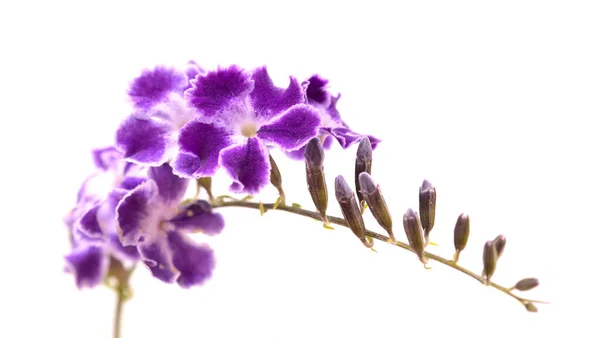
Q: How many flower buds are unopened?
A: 11